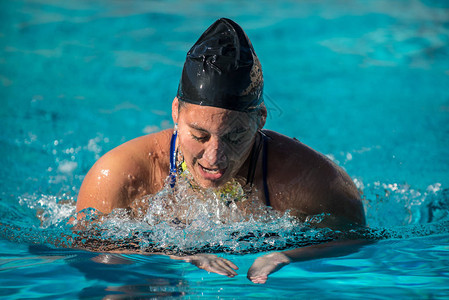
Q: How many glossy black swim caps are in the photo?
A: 1